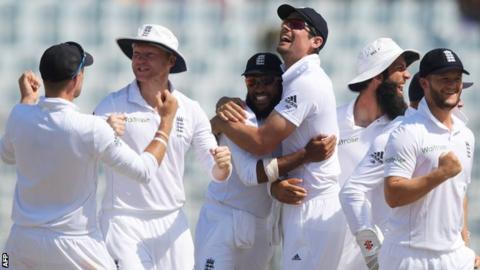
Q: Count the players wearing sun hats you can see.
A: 2